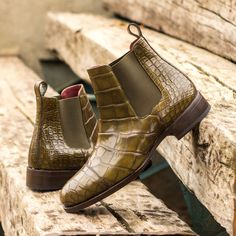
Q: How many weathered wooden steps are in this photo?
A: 3